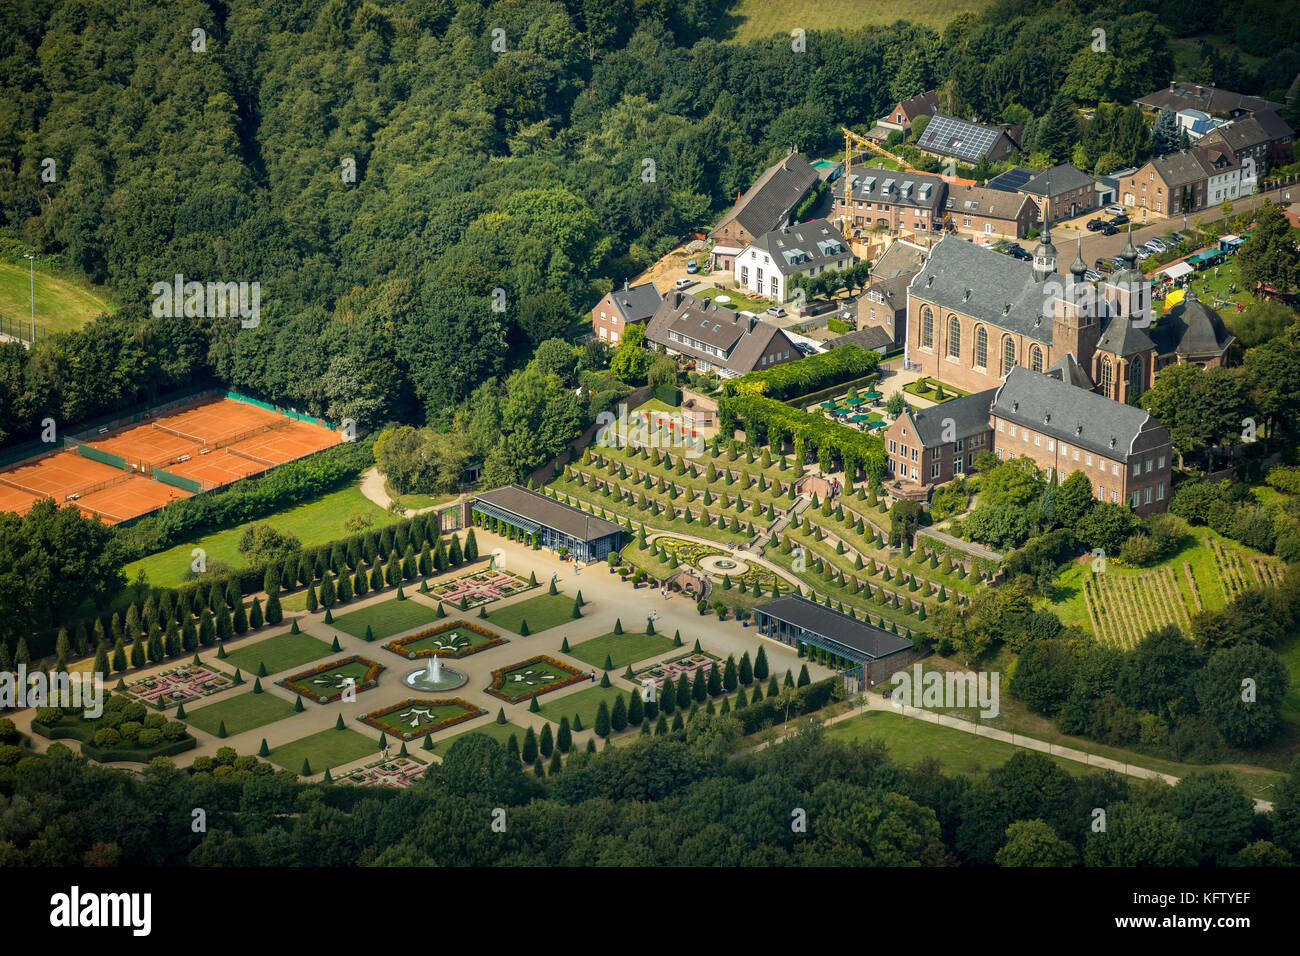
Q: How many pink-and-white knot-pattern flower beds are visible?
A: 4